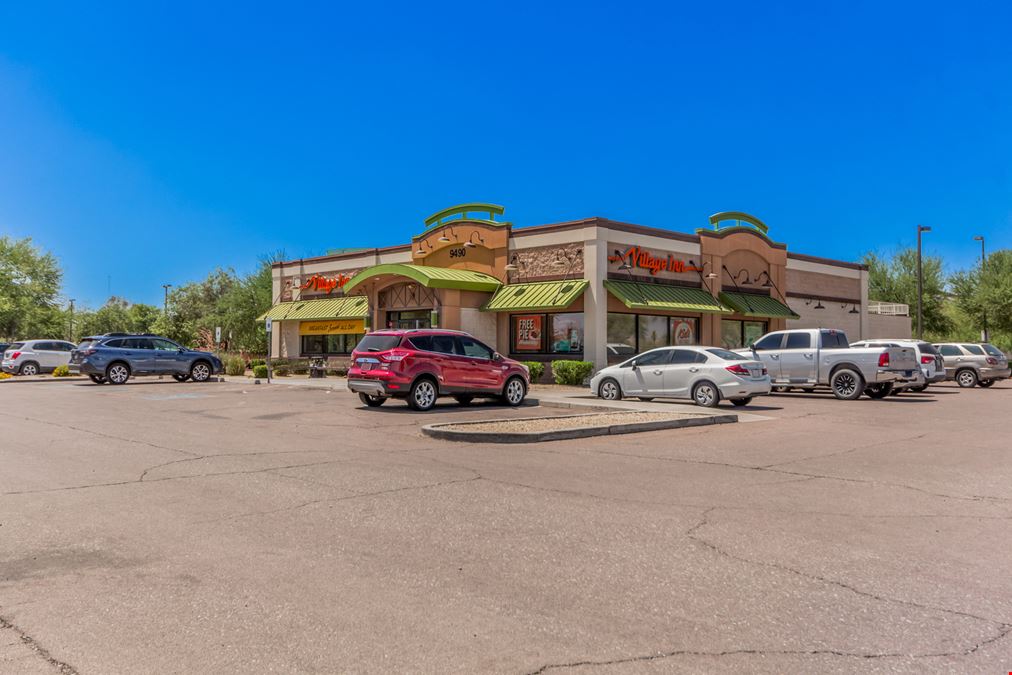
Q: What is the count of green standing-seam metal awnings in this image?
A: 5